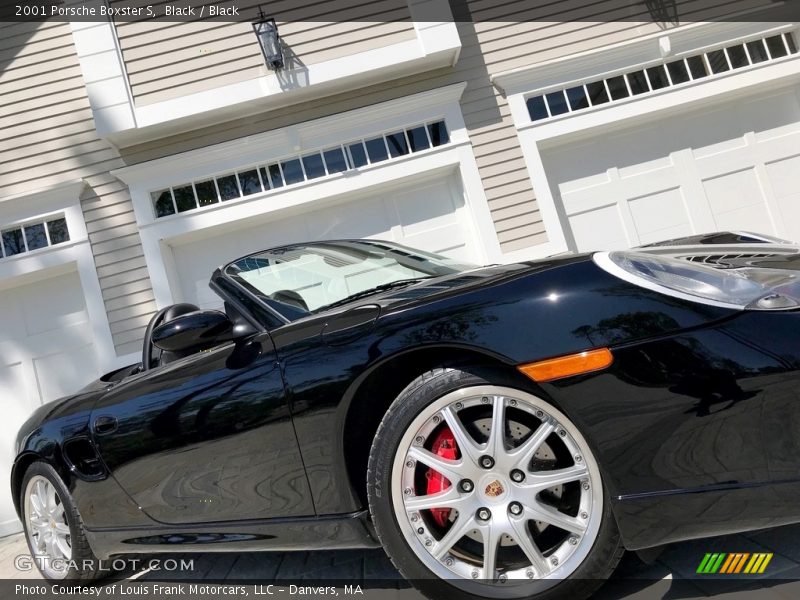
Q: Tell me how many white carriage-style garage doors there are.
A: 3